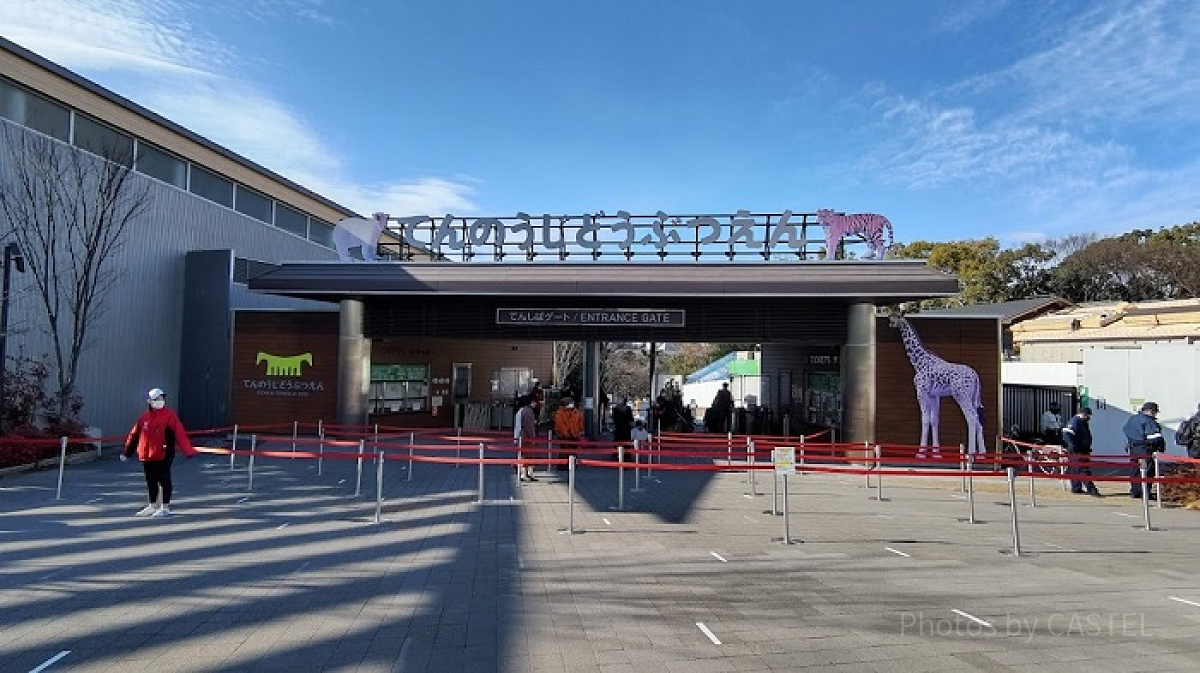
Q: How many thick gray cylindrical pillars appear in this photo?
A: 2